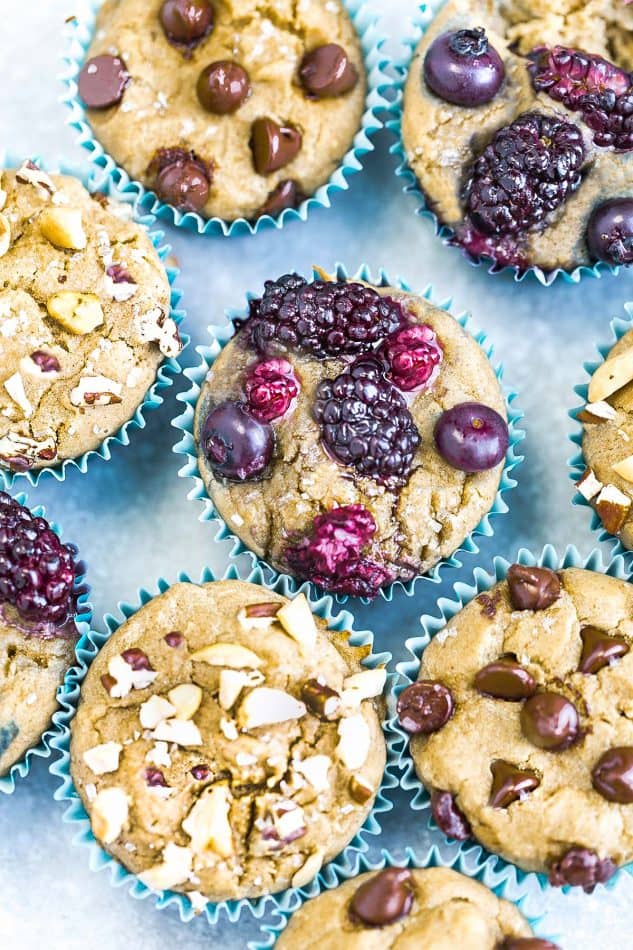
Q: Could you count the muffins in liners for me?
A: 9